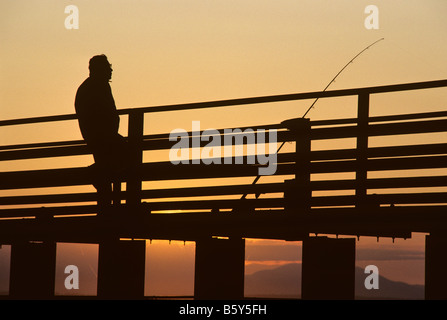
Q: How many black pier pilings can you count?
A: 5